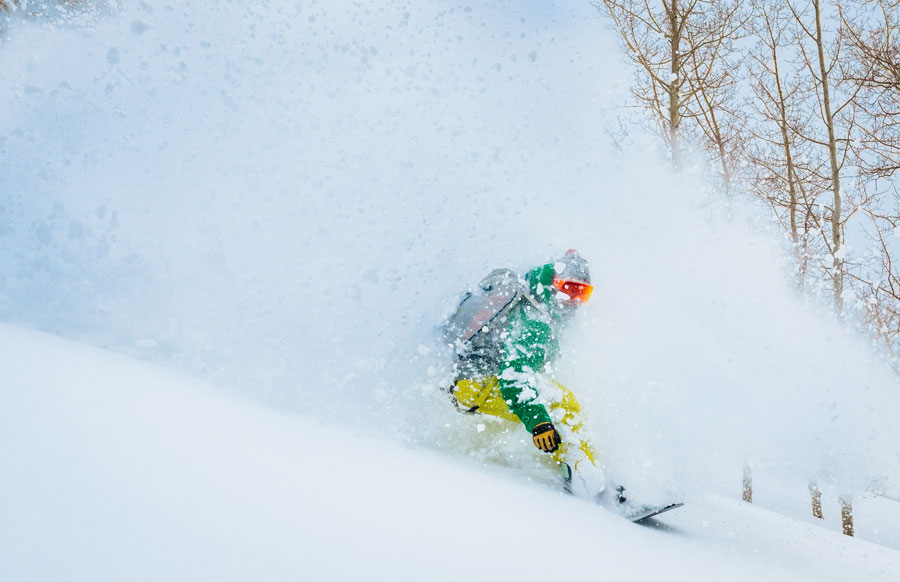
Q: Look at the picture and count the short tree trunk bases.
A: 3